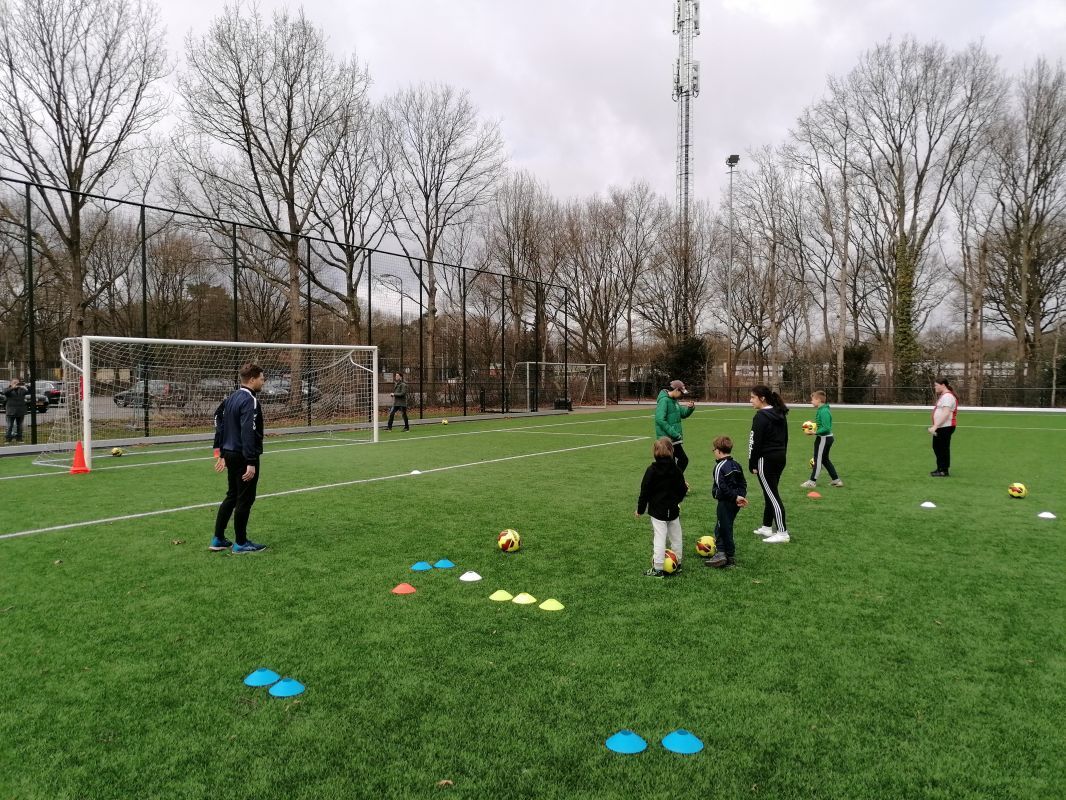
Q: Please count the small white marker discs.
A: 4